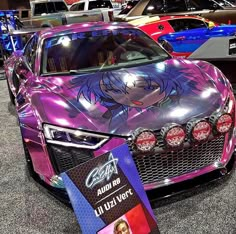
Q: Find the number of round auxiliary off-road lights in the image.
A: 4